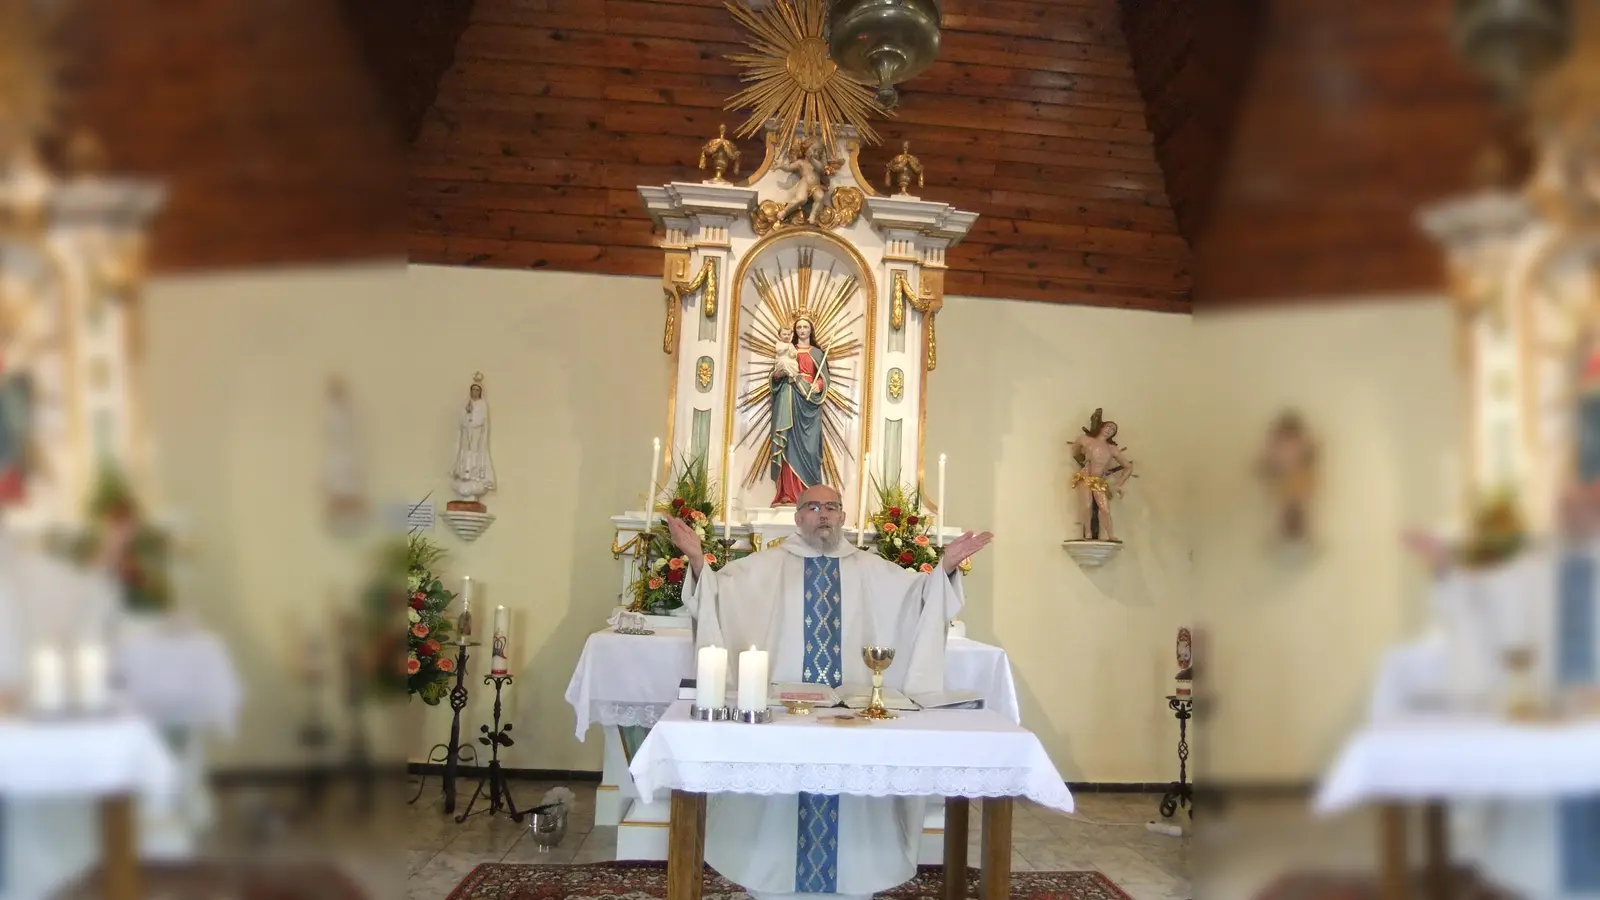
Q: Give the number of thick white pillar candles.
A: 2